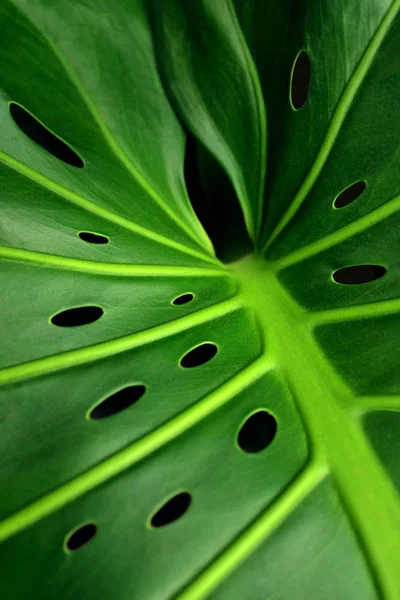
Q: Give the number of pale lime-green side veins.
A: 11